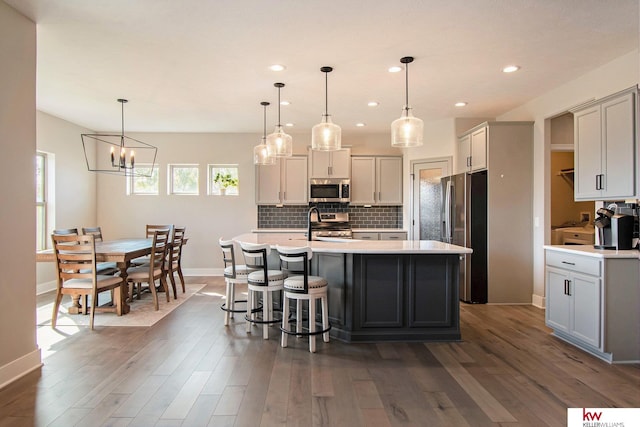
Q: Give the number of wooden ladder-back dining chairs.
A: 6